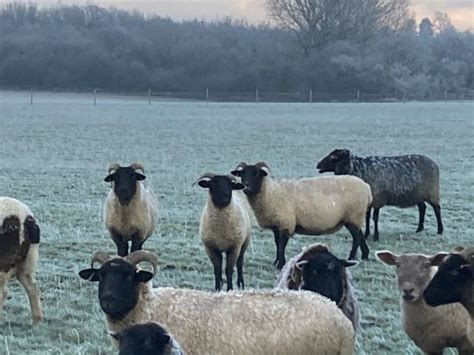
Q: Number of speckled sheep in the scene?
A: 1